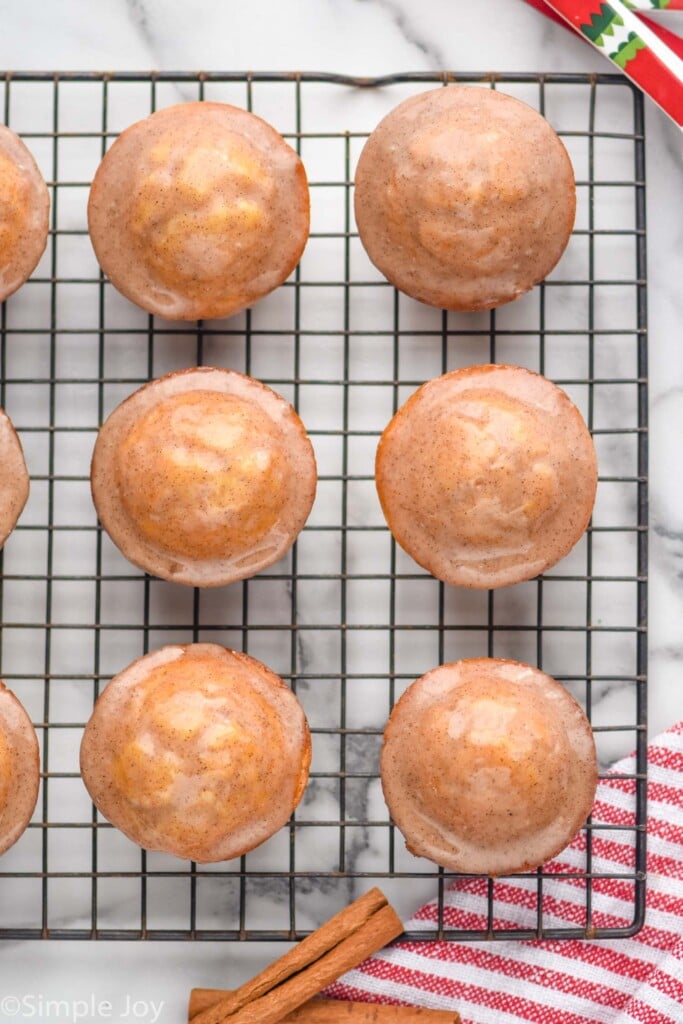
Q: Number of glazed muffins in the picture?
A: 9